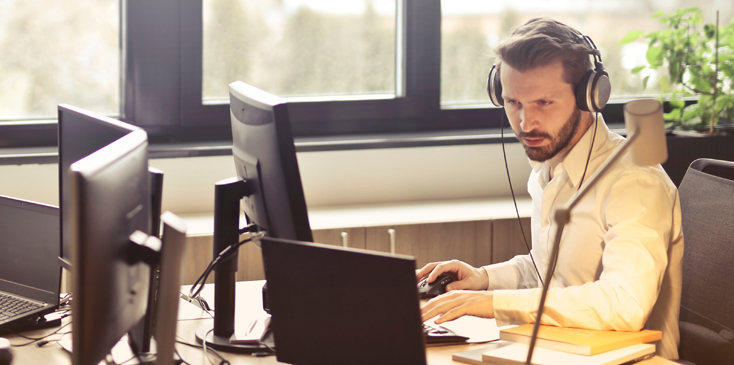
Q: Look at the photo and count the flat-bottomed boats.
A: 0